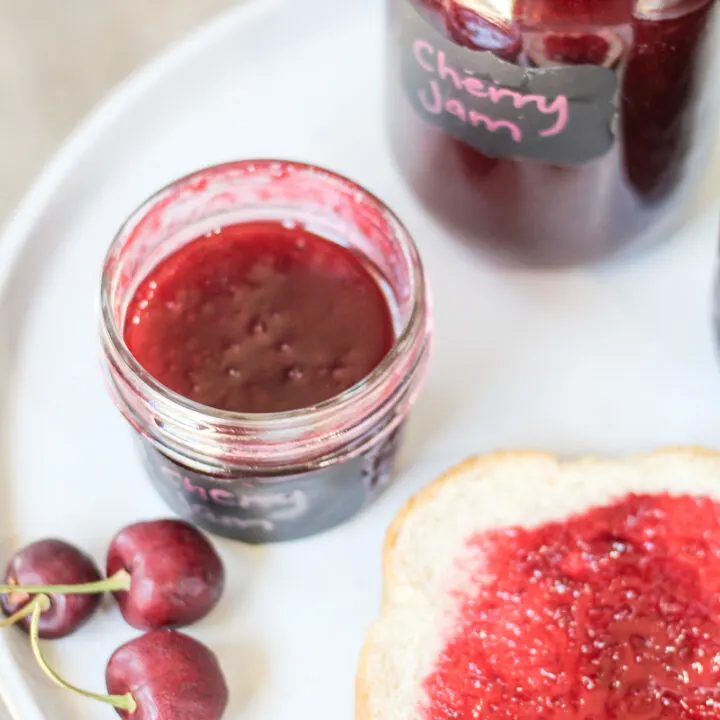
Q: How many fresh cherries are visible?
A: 3